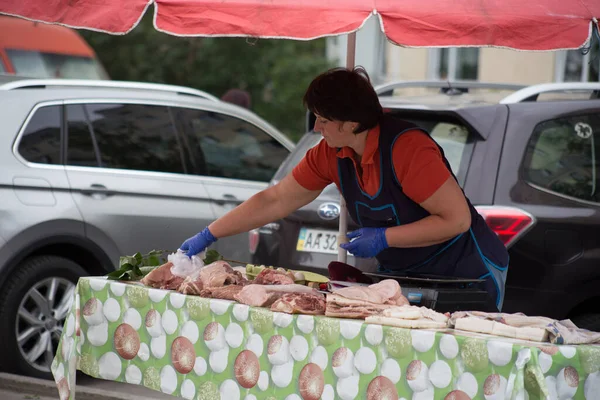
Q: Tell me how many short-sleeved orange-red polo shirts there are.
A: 1